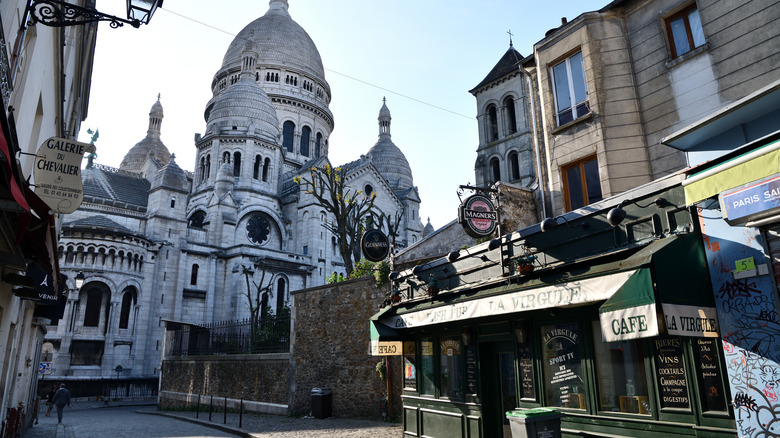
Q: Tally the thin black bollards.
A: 4